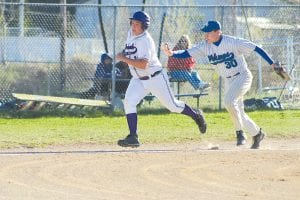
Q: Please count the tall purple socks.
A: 2